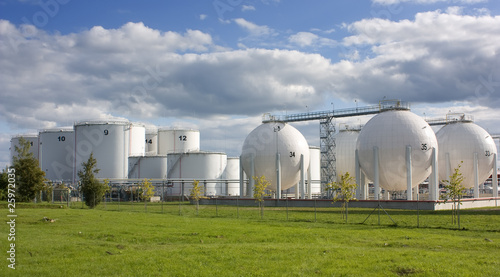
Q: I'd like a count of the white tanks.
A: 14